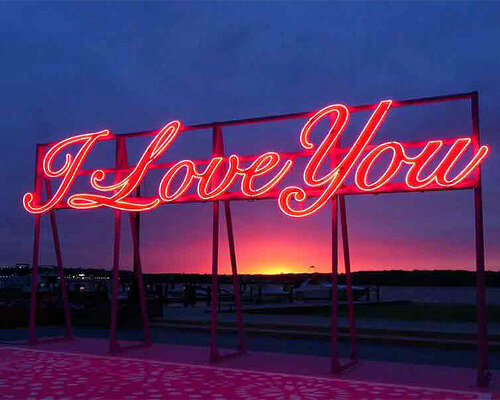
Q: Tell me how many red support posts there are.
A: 9